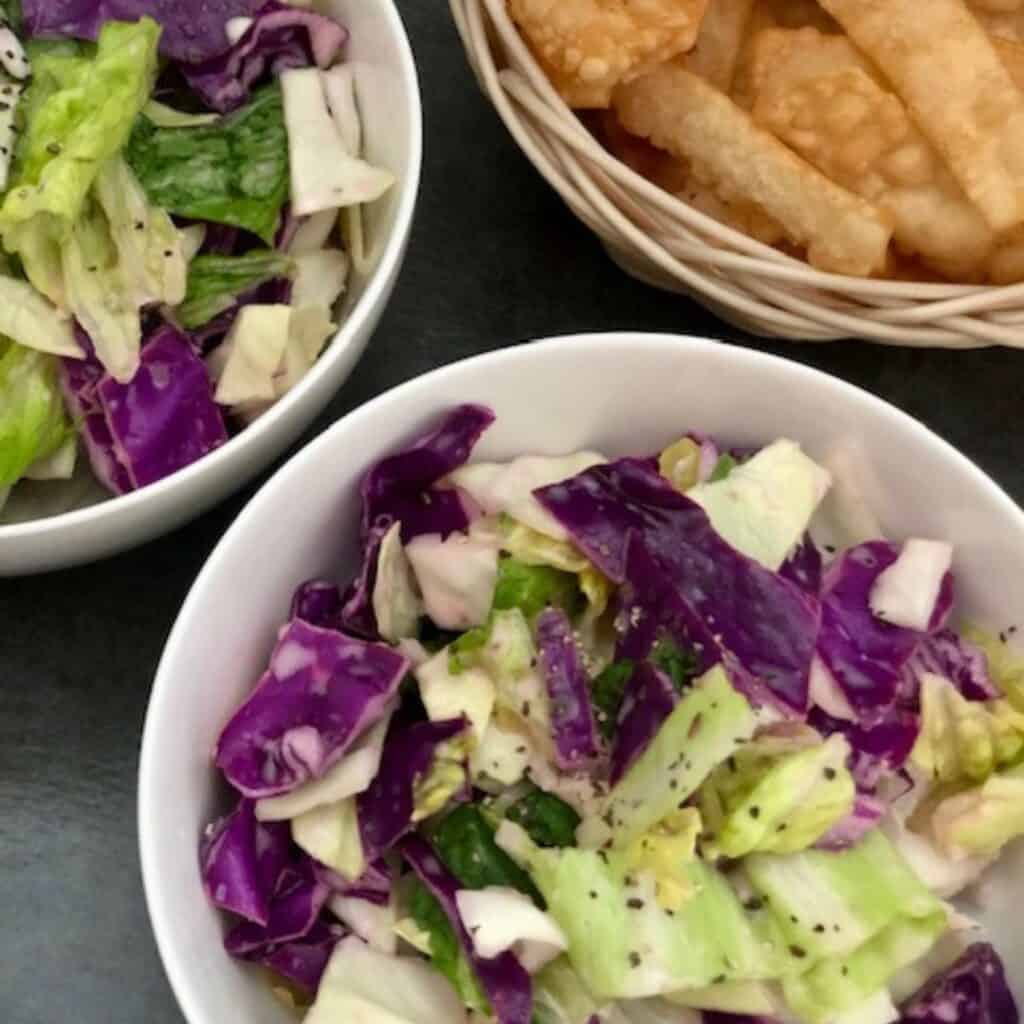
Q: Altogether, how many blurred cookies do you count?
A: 0